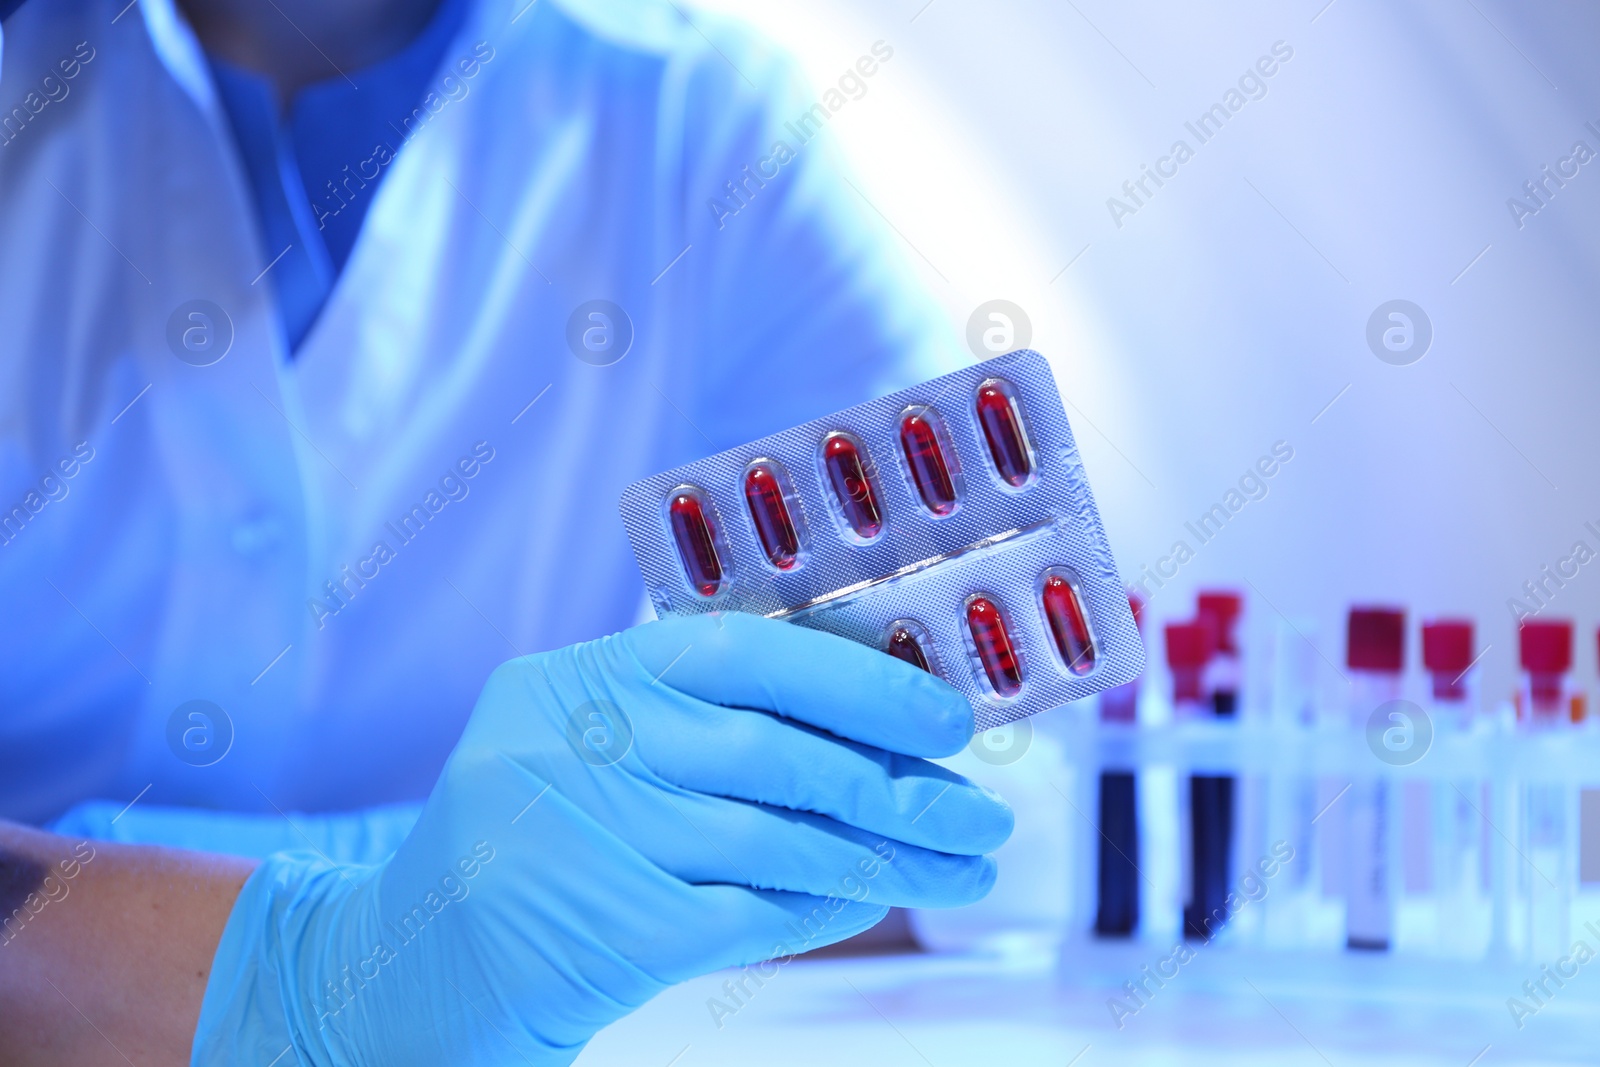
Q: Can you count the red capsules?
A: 8